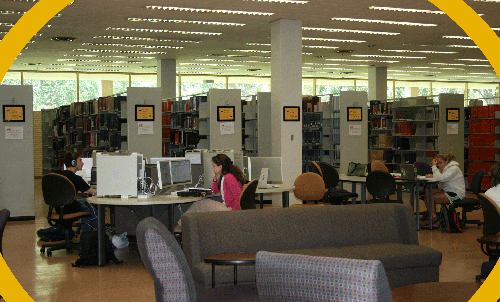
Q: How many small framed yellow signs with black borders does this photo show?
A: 6